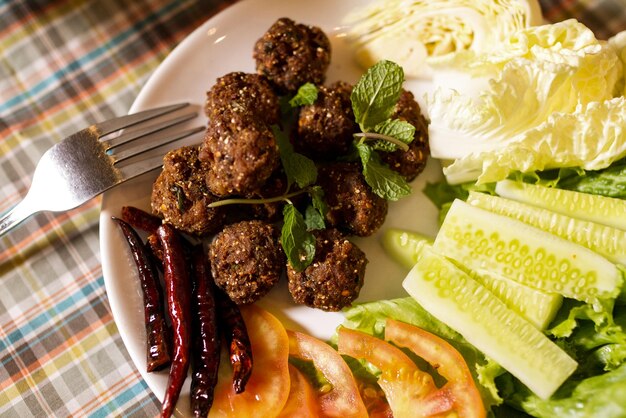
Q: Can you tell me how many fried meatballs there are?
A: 10